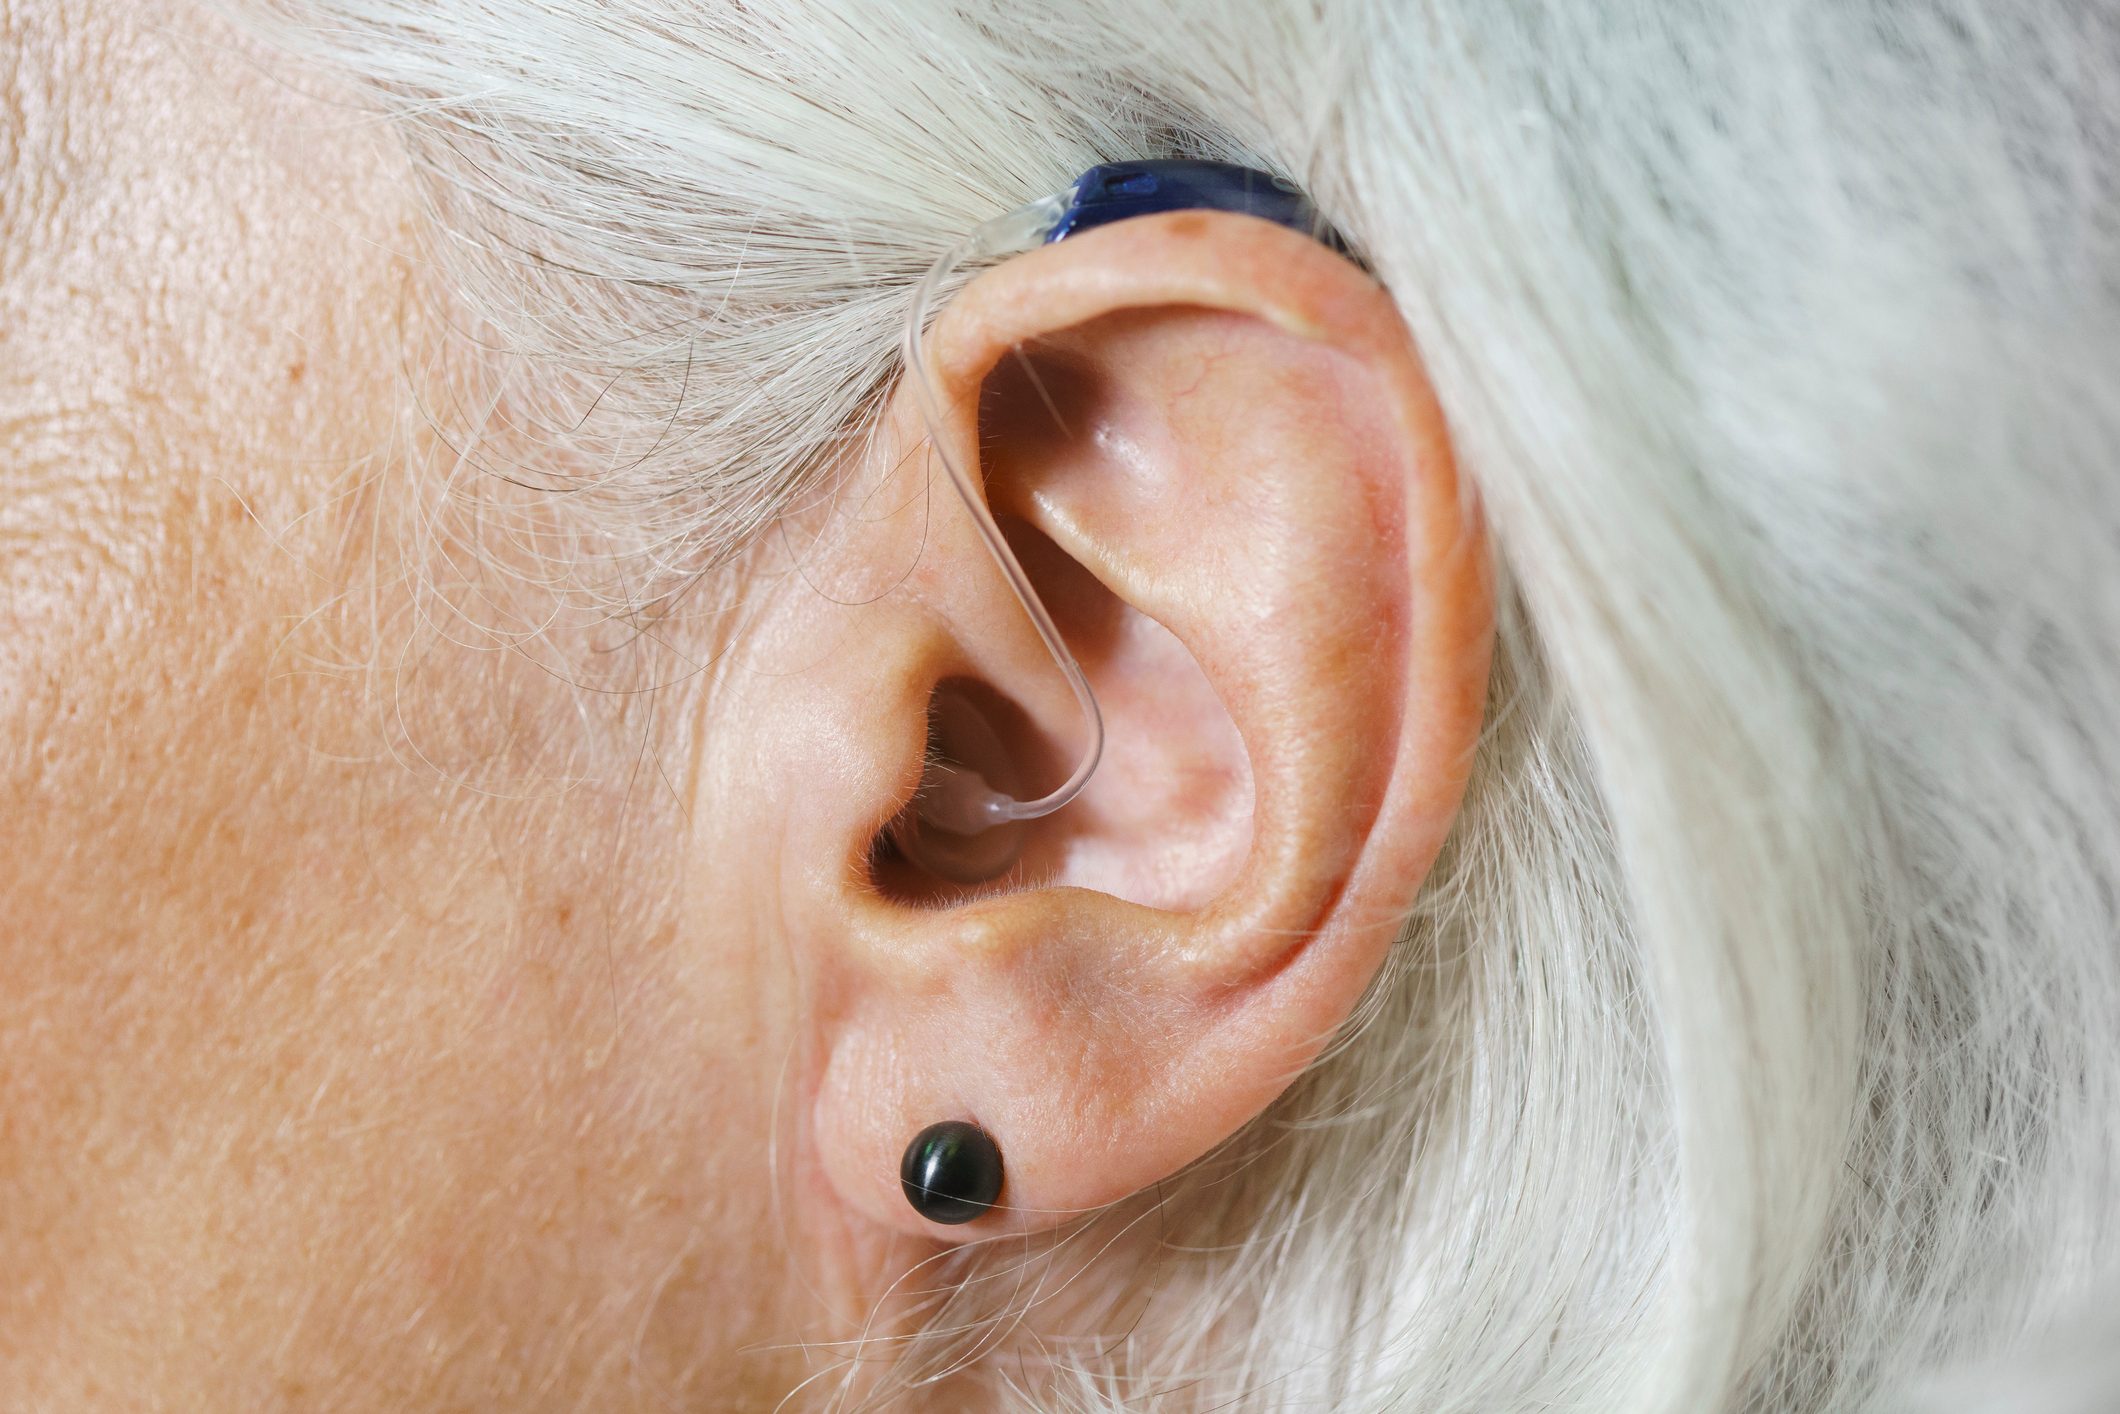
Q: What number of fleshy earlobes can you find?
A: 1